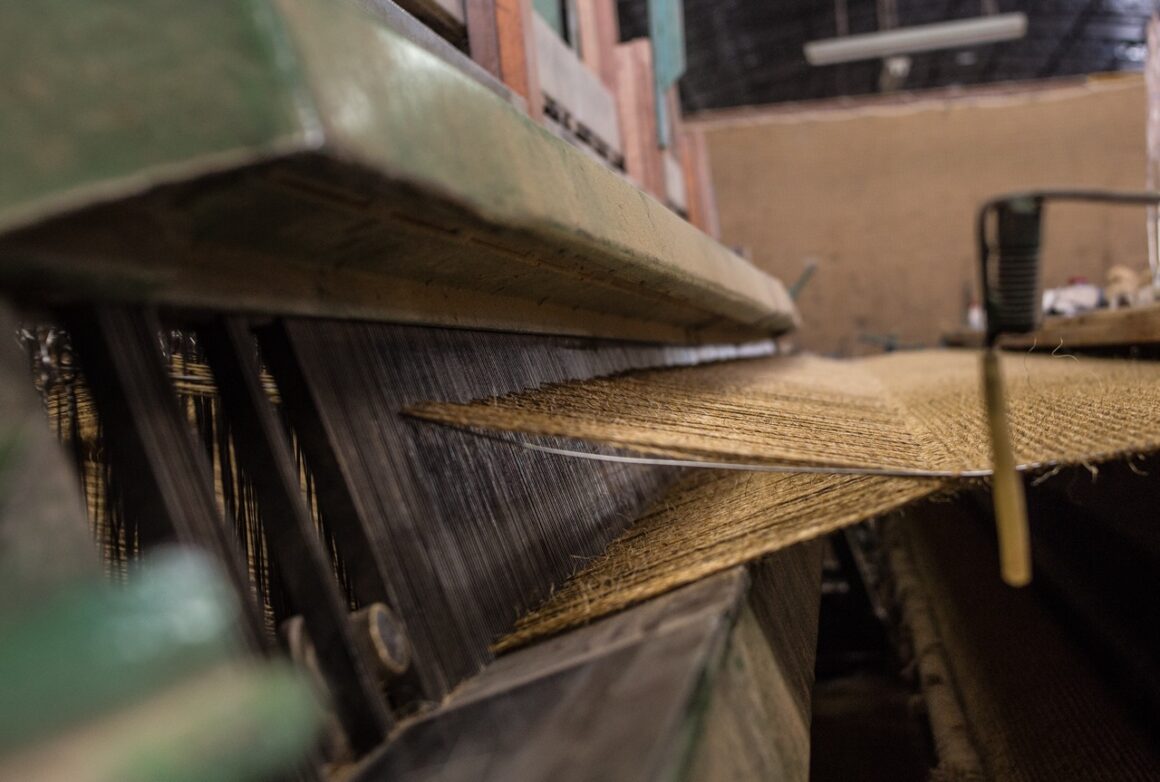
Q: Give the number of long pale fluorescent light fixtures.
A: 1